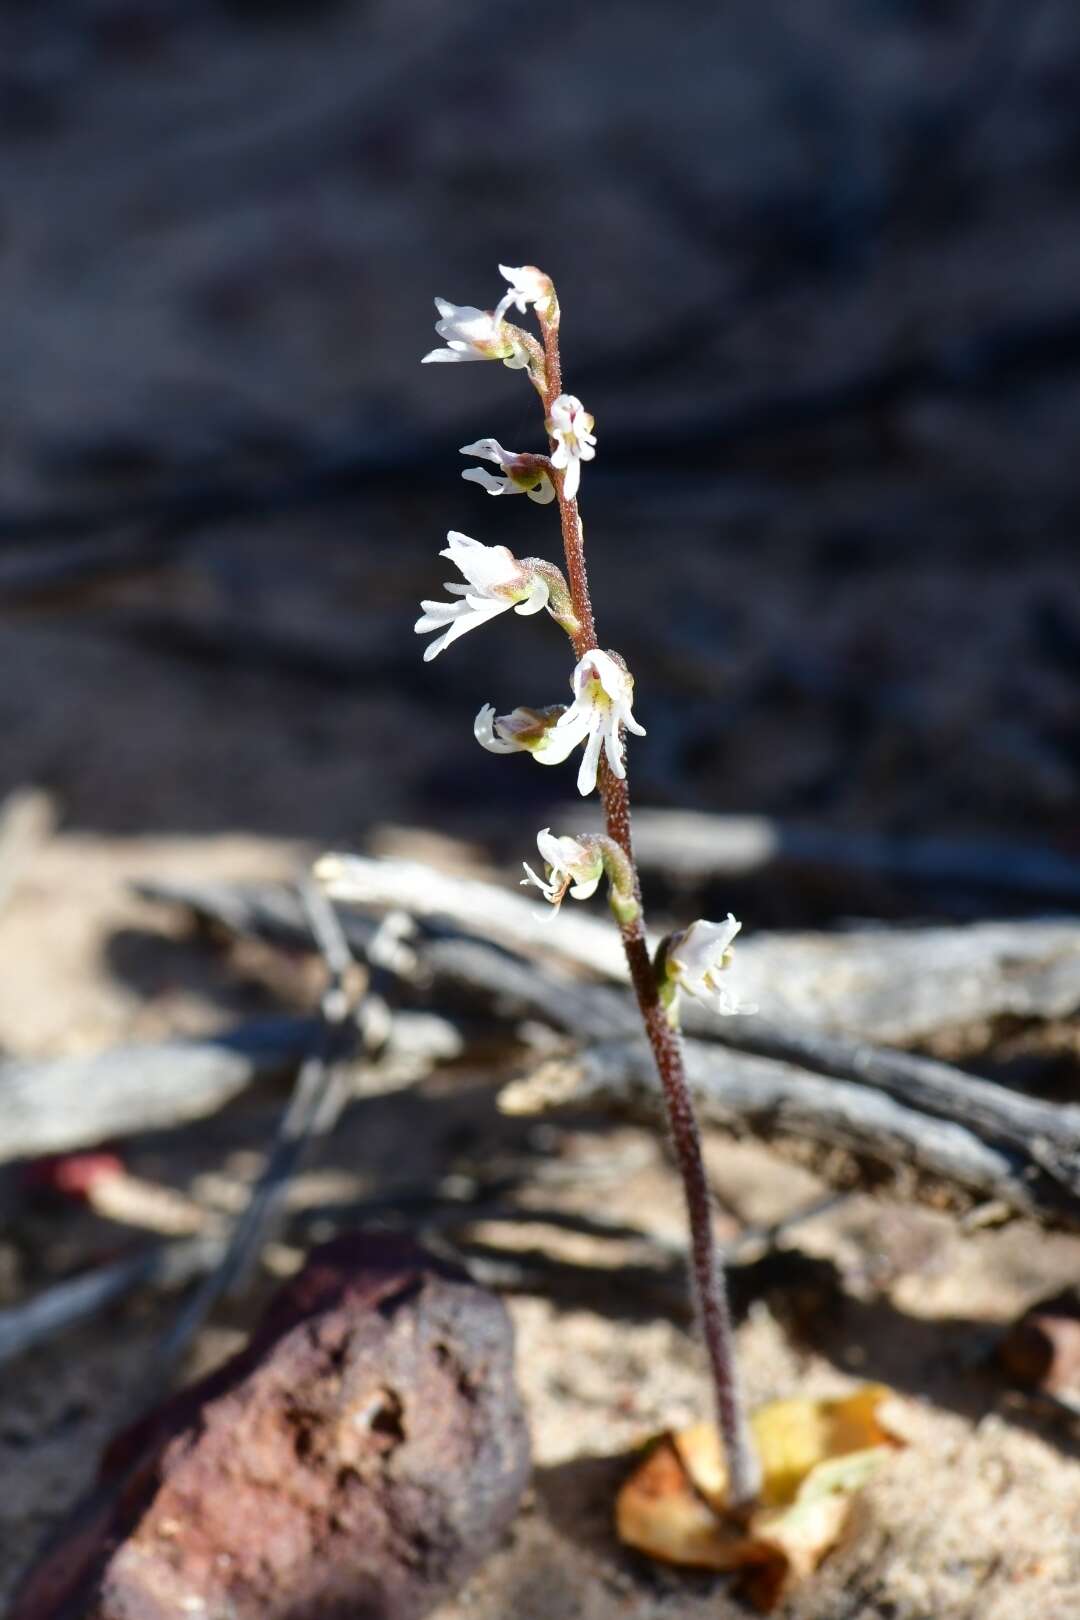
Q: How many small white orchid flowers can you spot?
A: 9